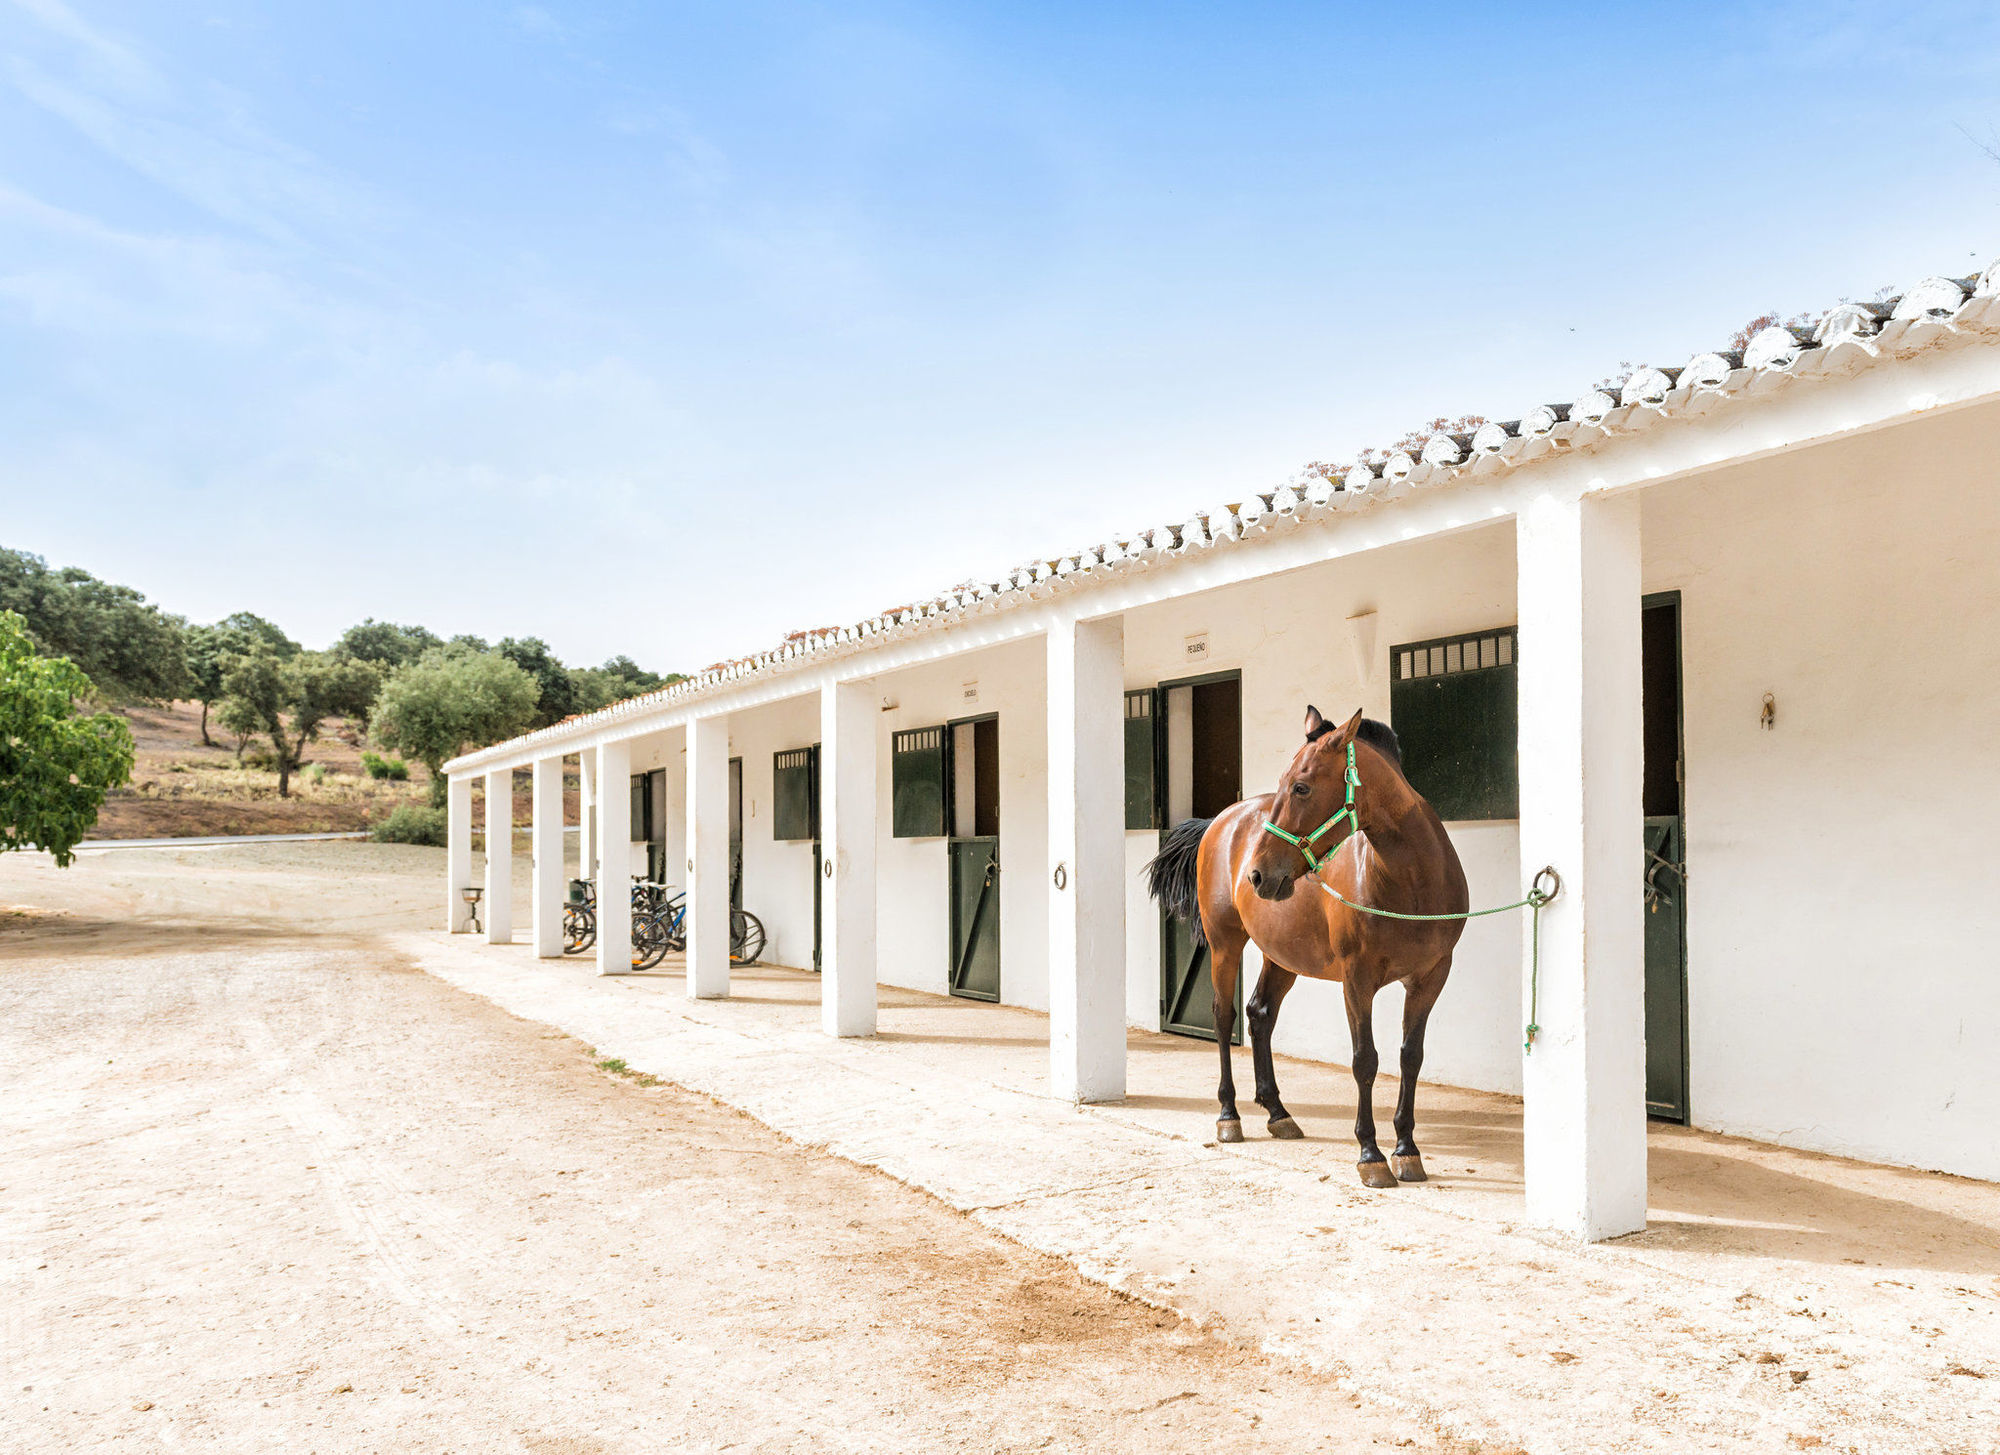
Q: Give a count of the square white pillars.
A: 8